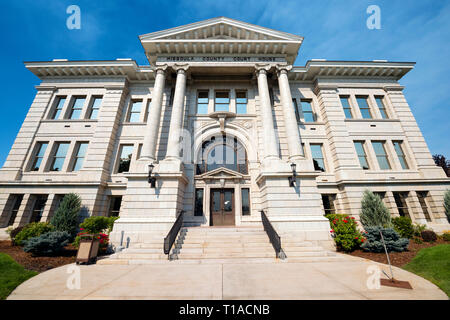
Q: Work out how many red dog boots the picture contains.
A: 0